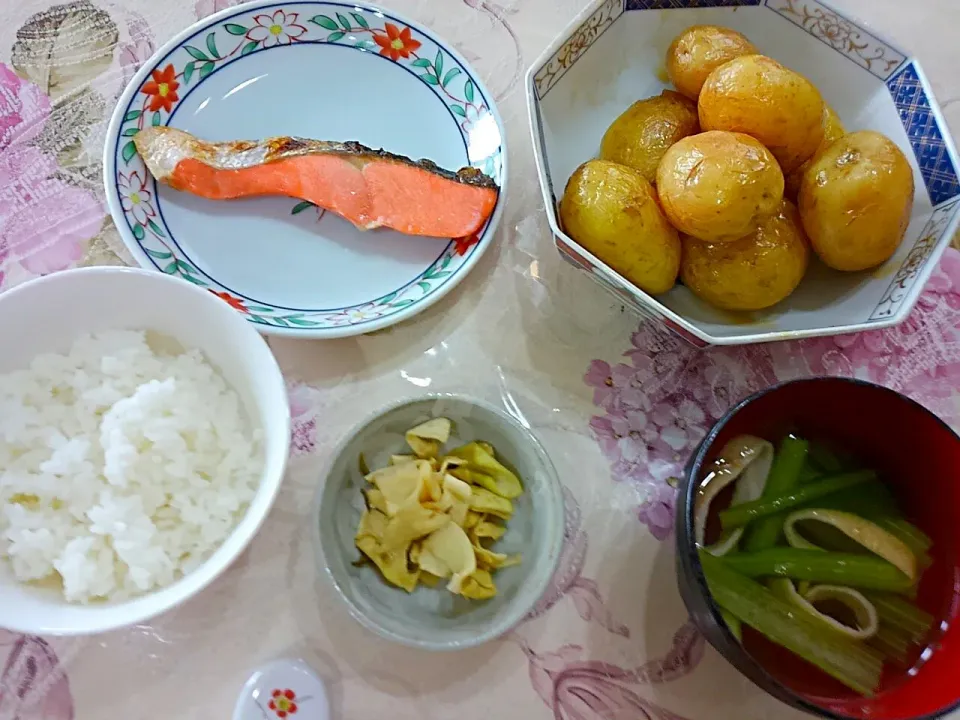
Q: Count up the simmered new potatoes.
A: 8